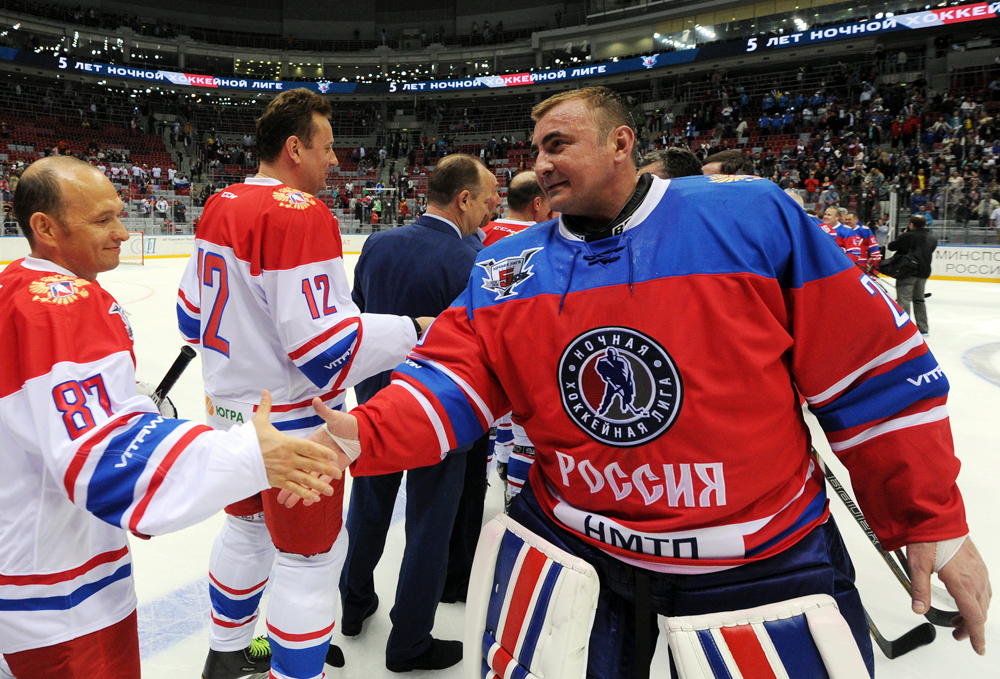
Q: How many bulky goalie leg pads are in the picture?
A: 2